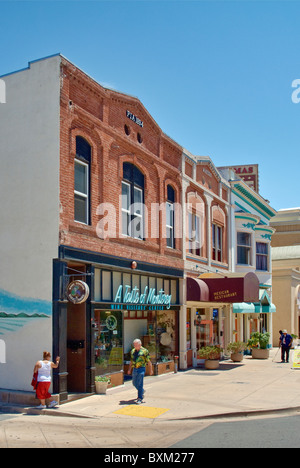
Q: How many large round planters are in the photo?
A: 3